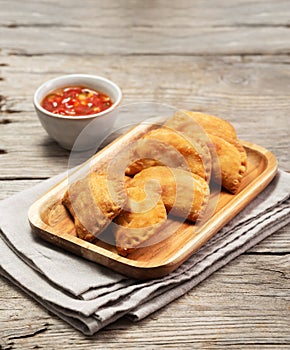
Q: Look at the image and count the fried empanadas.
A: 6